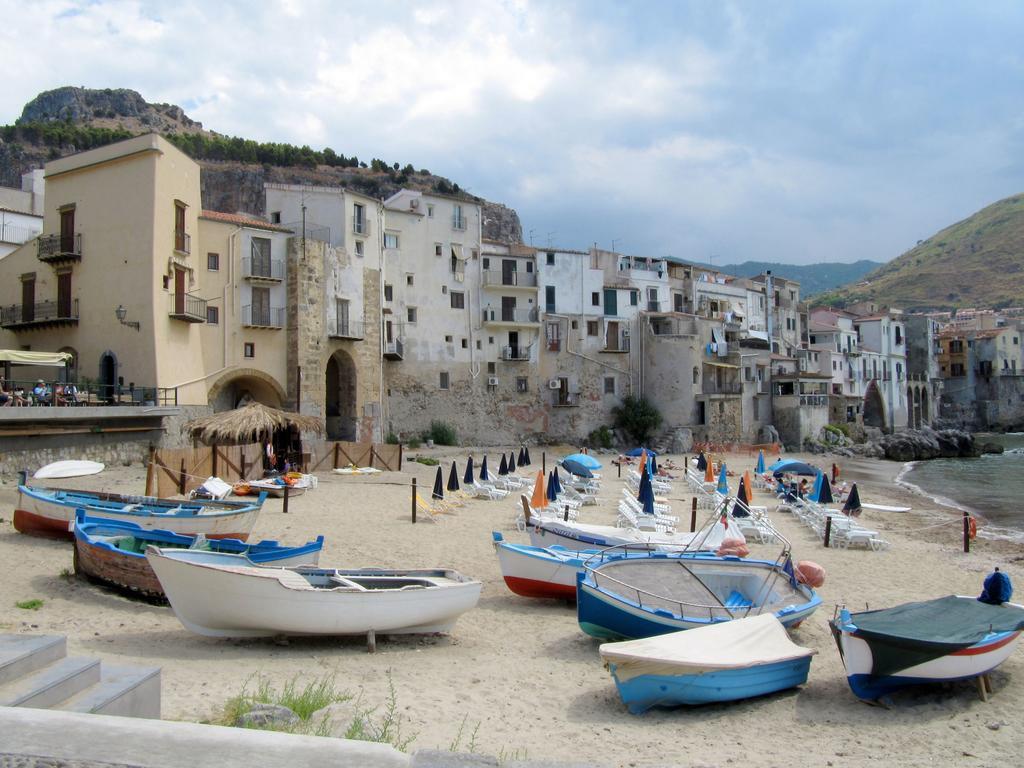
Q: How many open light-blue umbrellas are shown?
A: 2